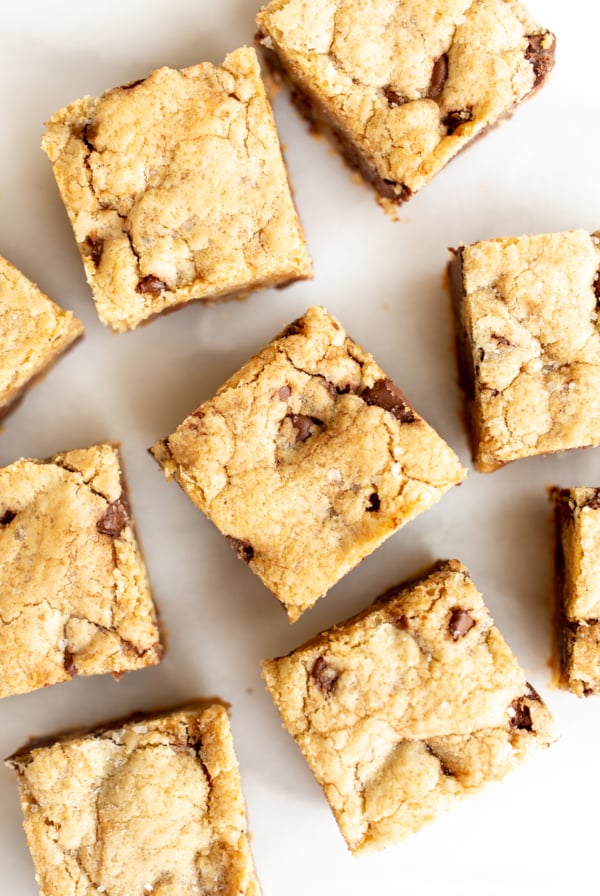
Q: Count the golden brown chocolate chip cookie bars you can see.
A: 9